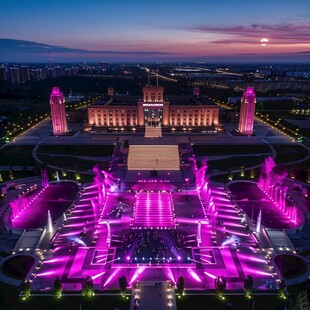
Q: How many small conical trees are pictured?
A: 8